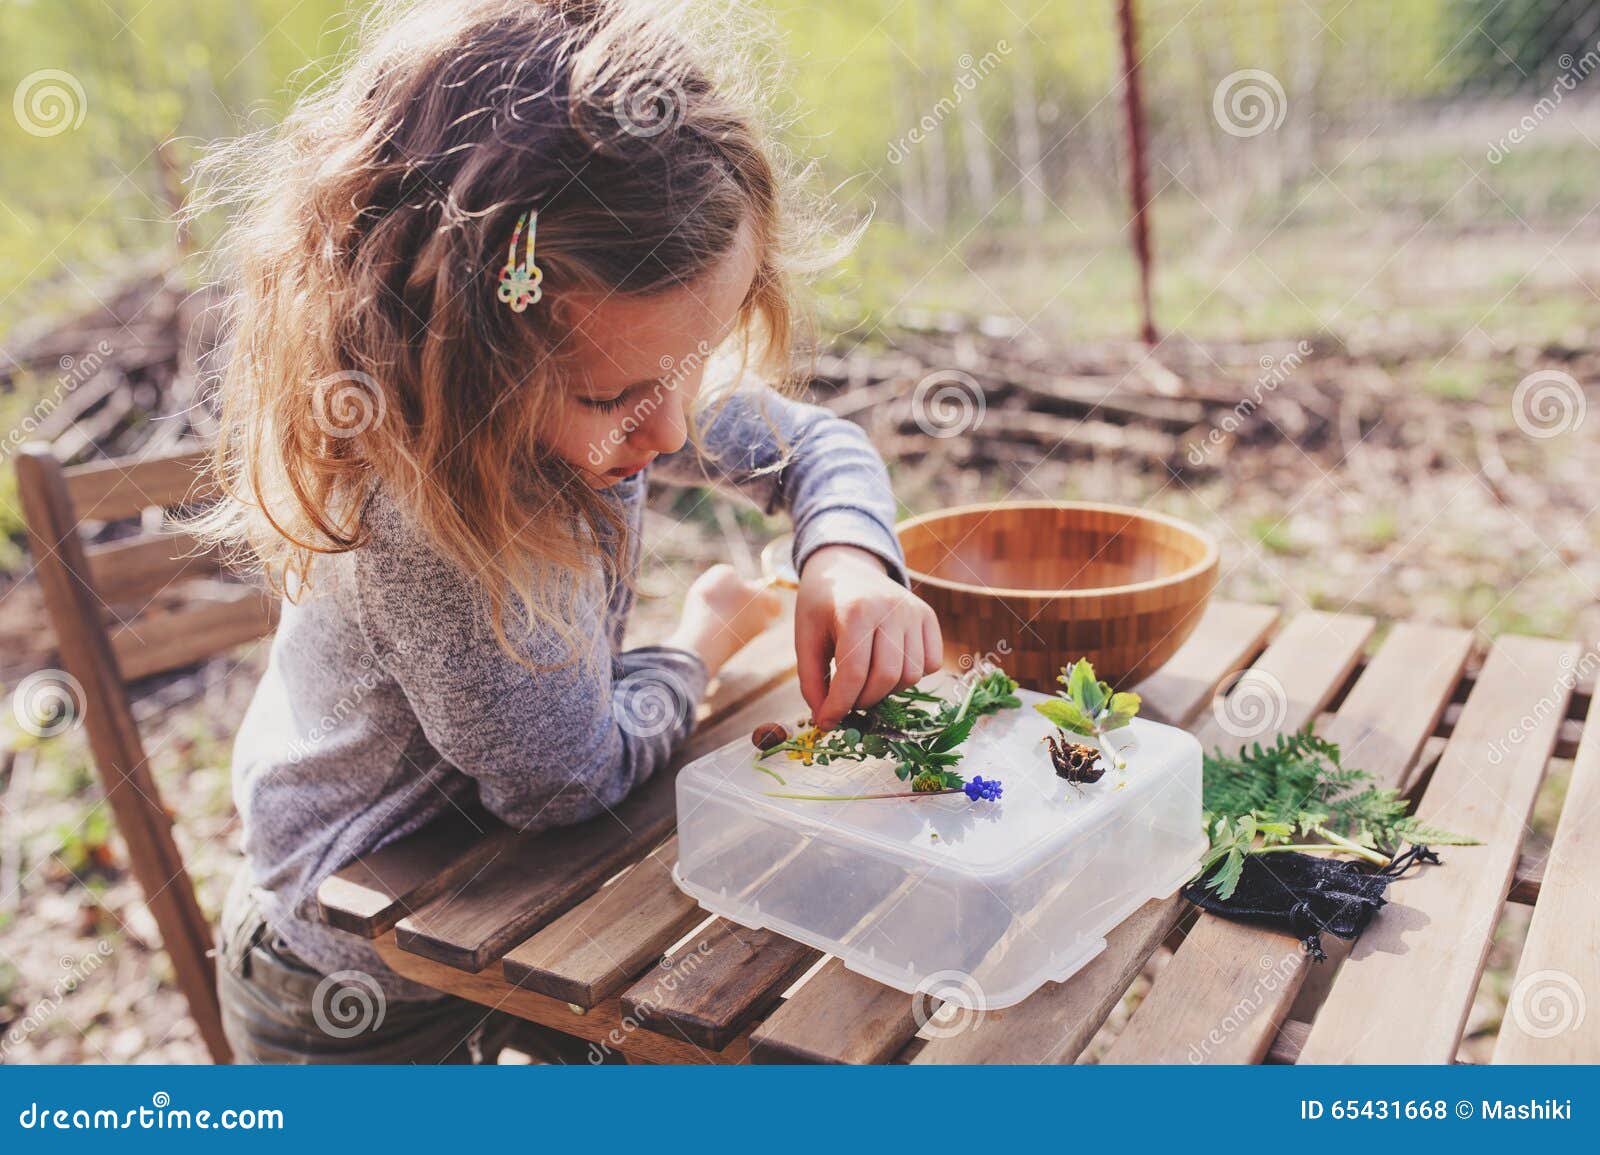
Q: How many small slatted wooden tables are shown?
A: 1